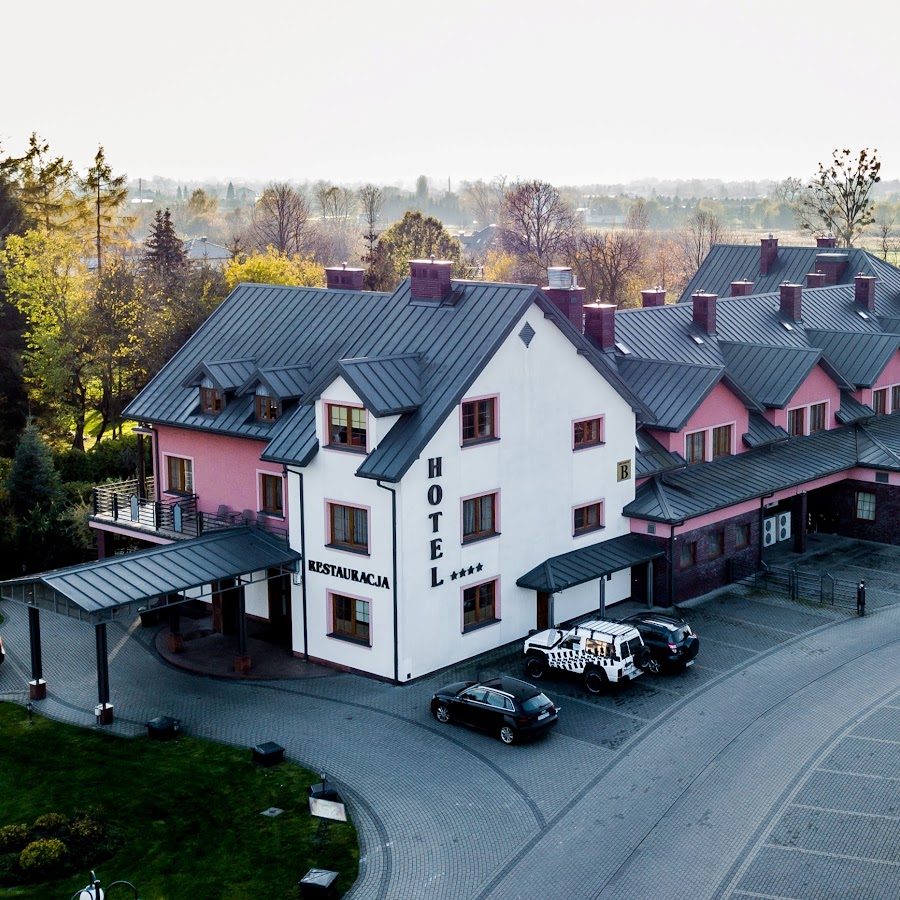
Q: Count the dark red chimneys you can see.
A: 13